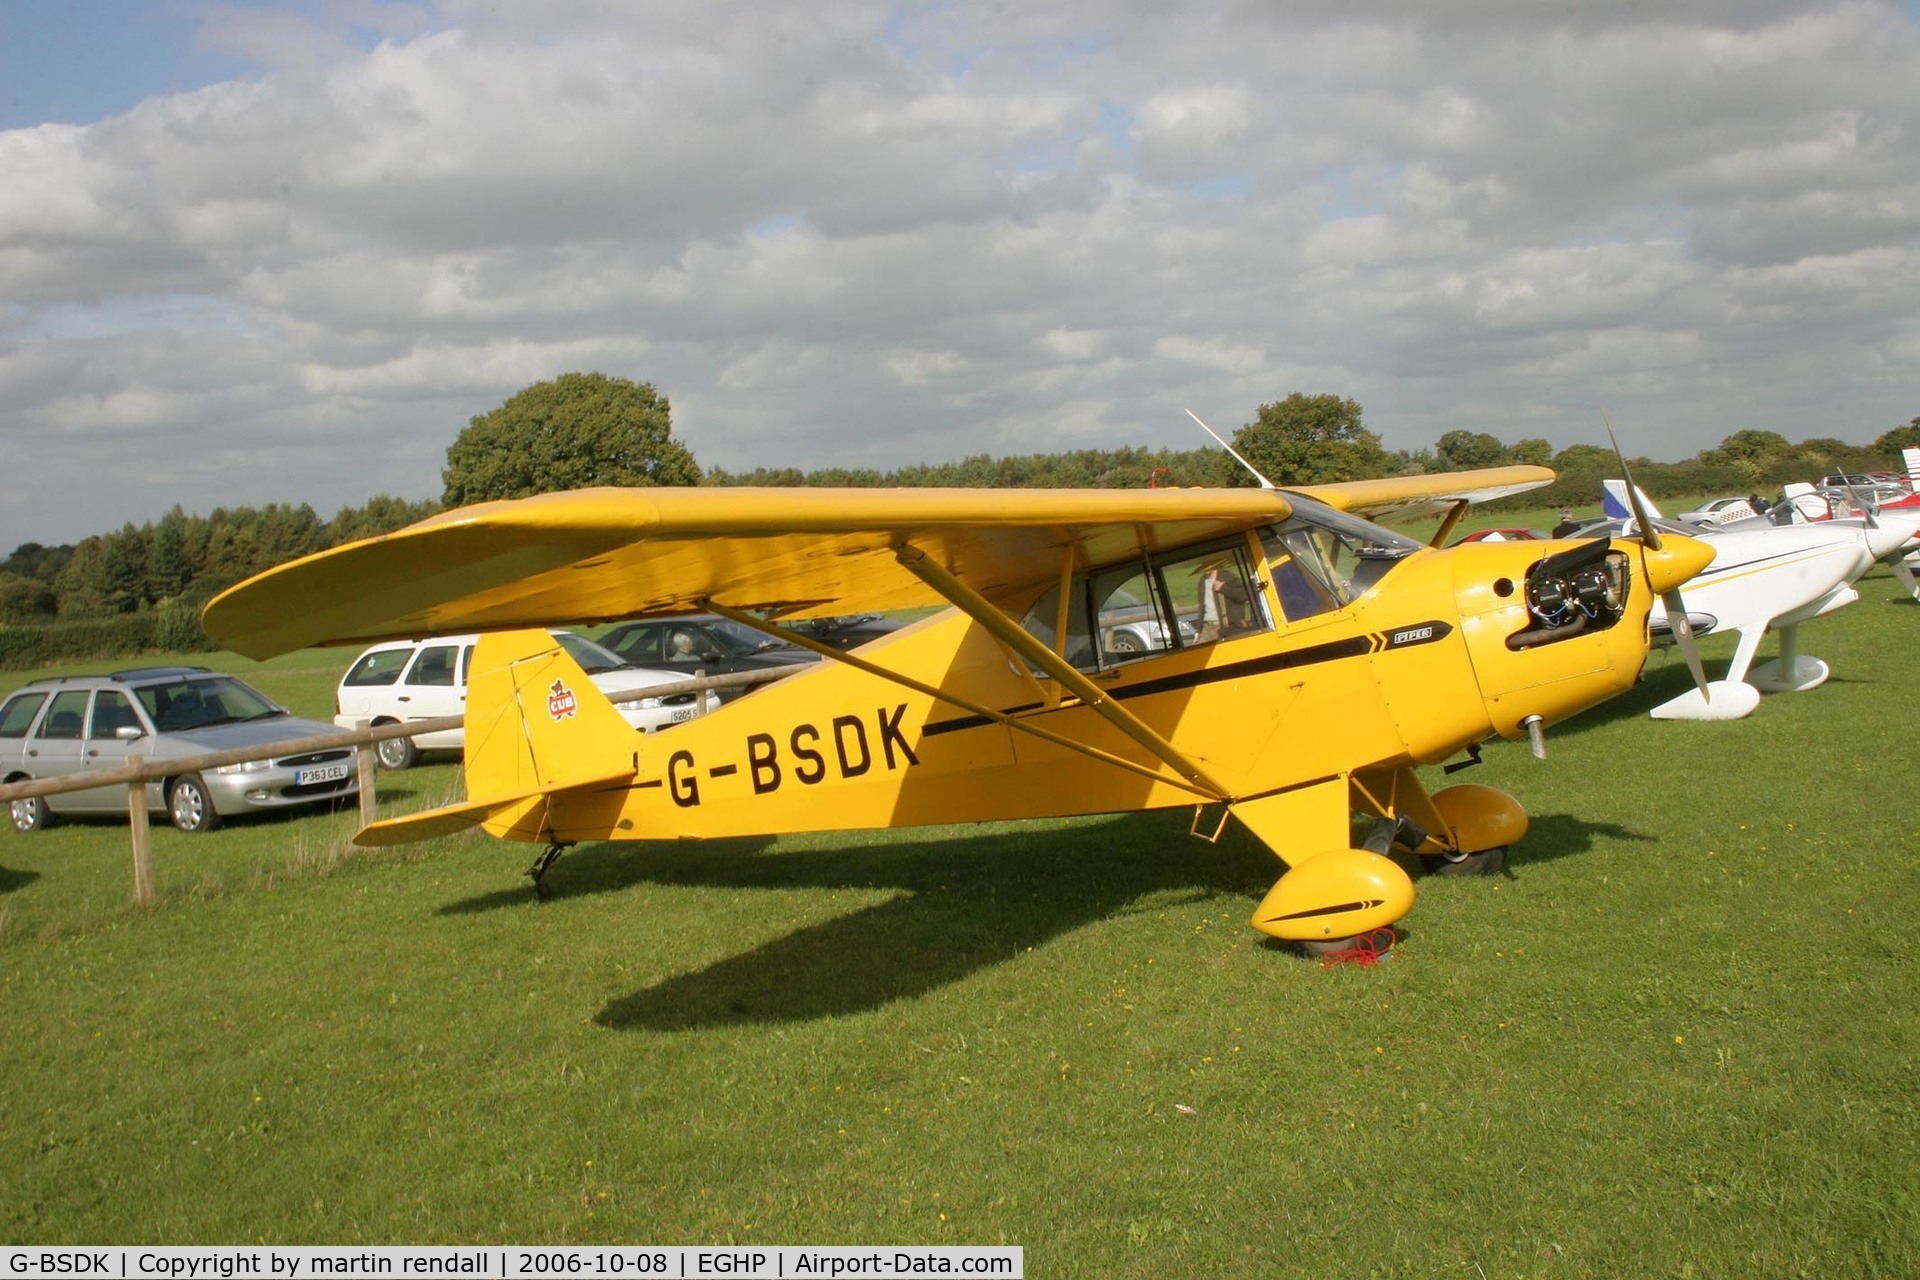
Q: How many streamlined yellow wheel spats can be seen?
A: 2